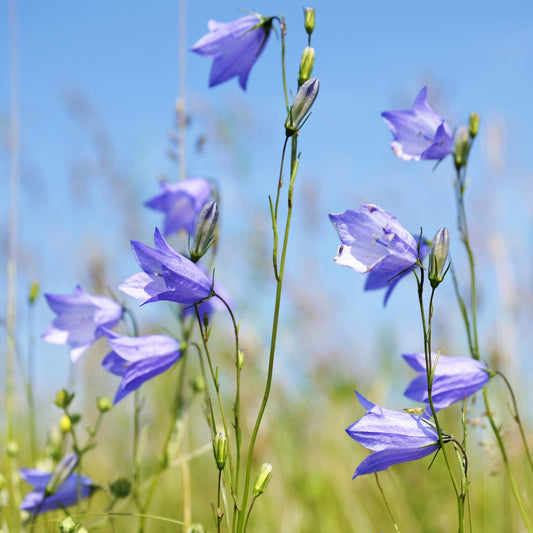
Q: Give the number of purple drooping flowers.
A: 12